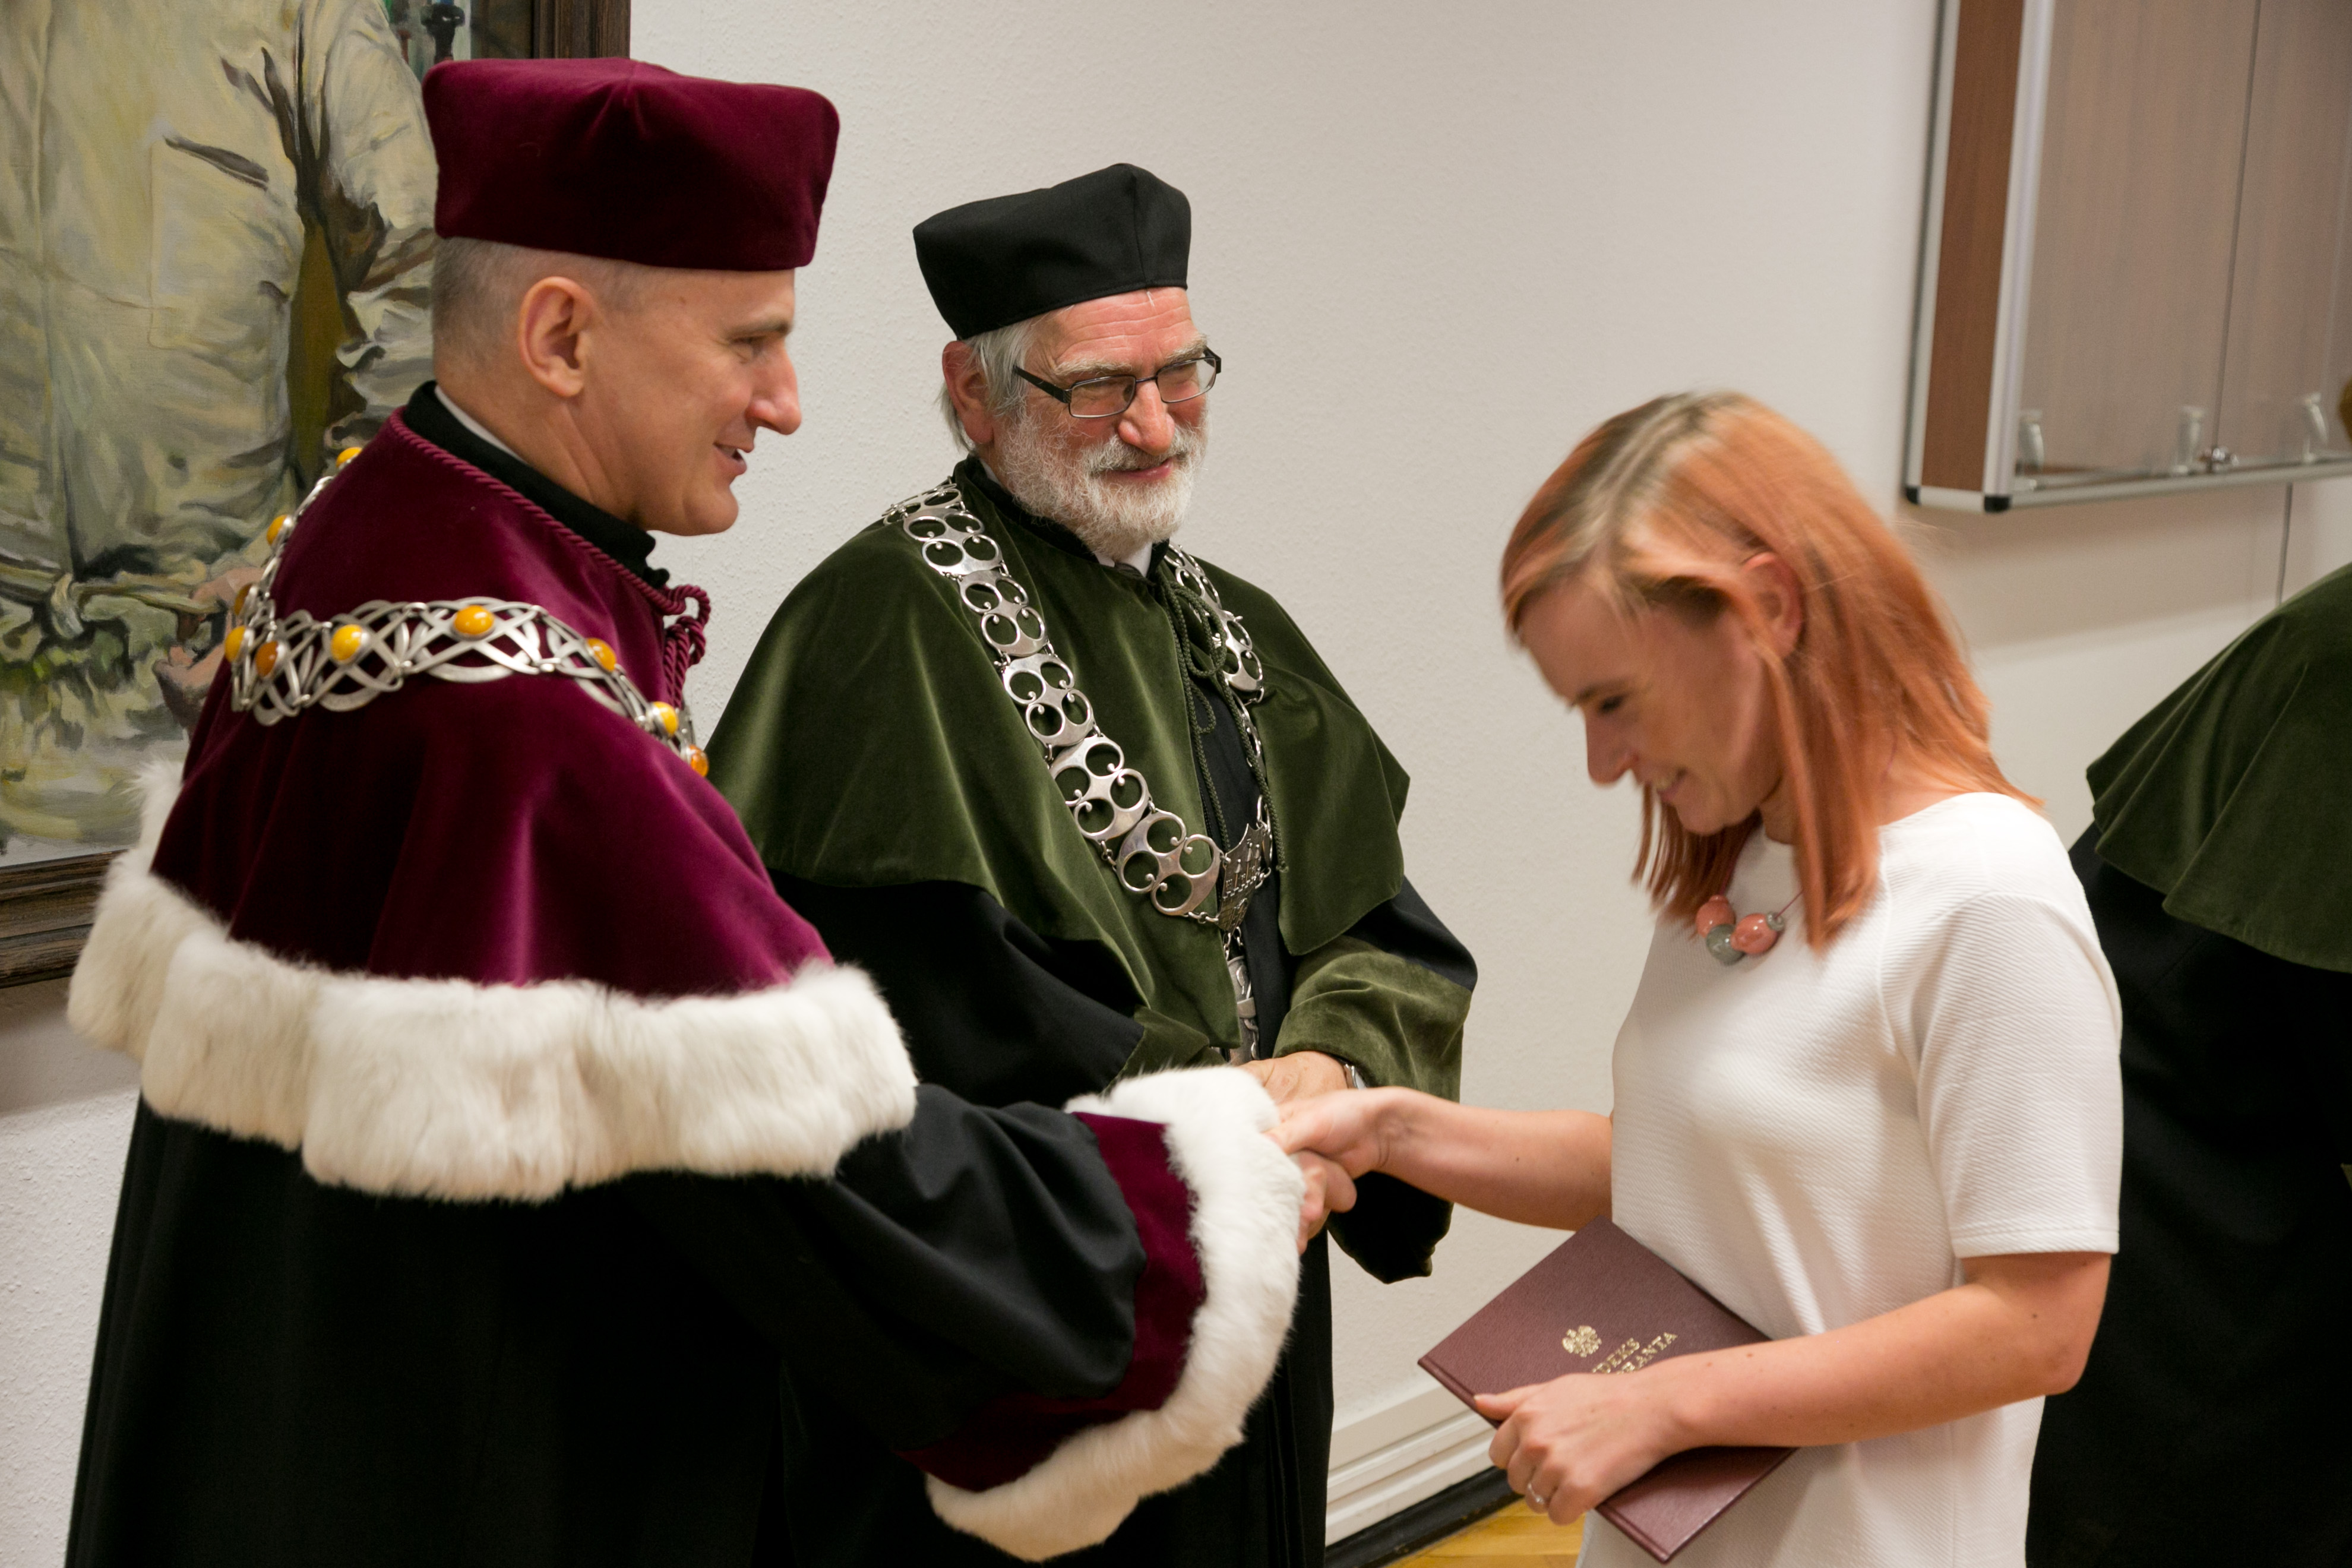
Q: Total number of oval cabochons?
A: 10